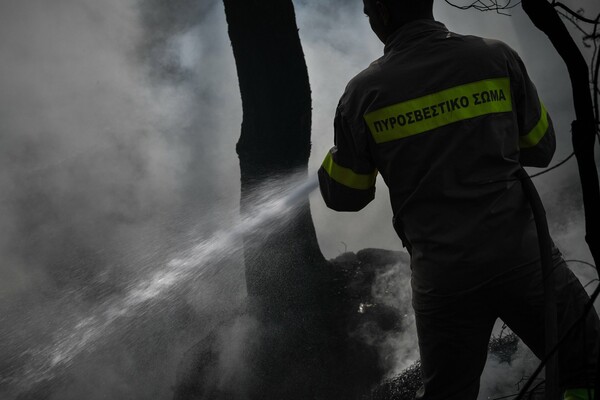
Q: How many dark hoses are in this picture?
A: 1